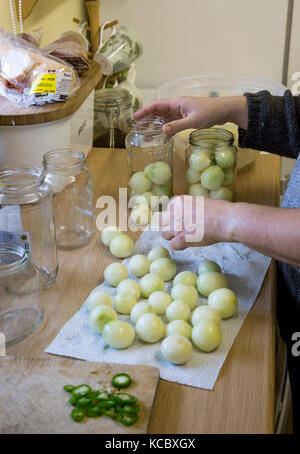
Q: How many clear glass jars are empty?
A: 3